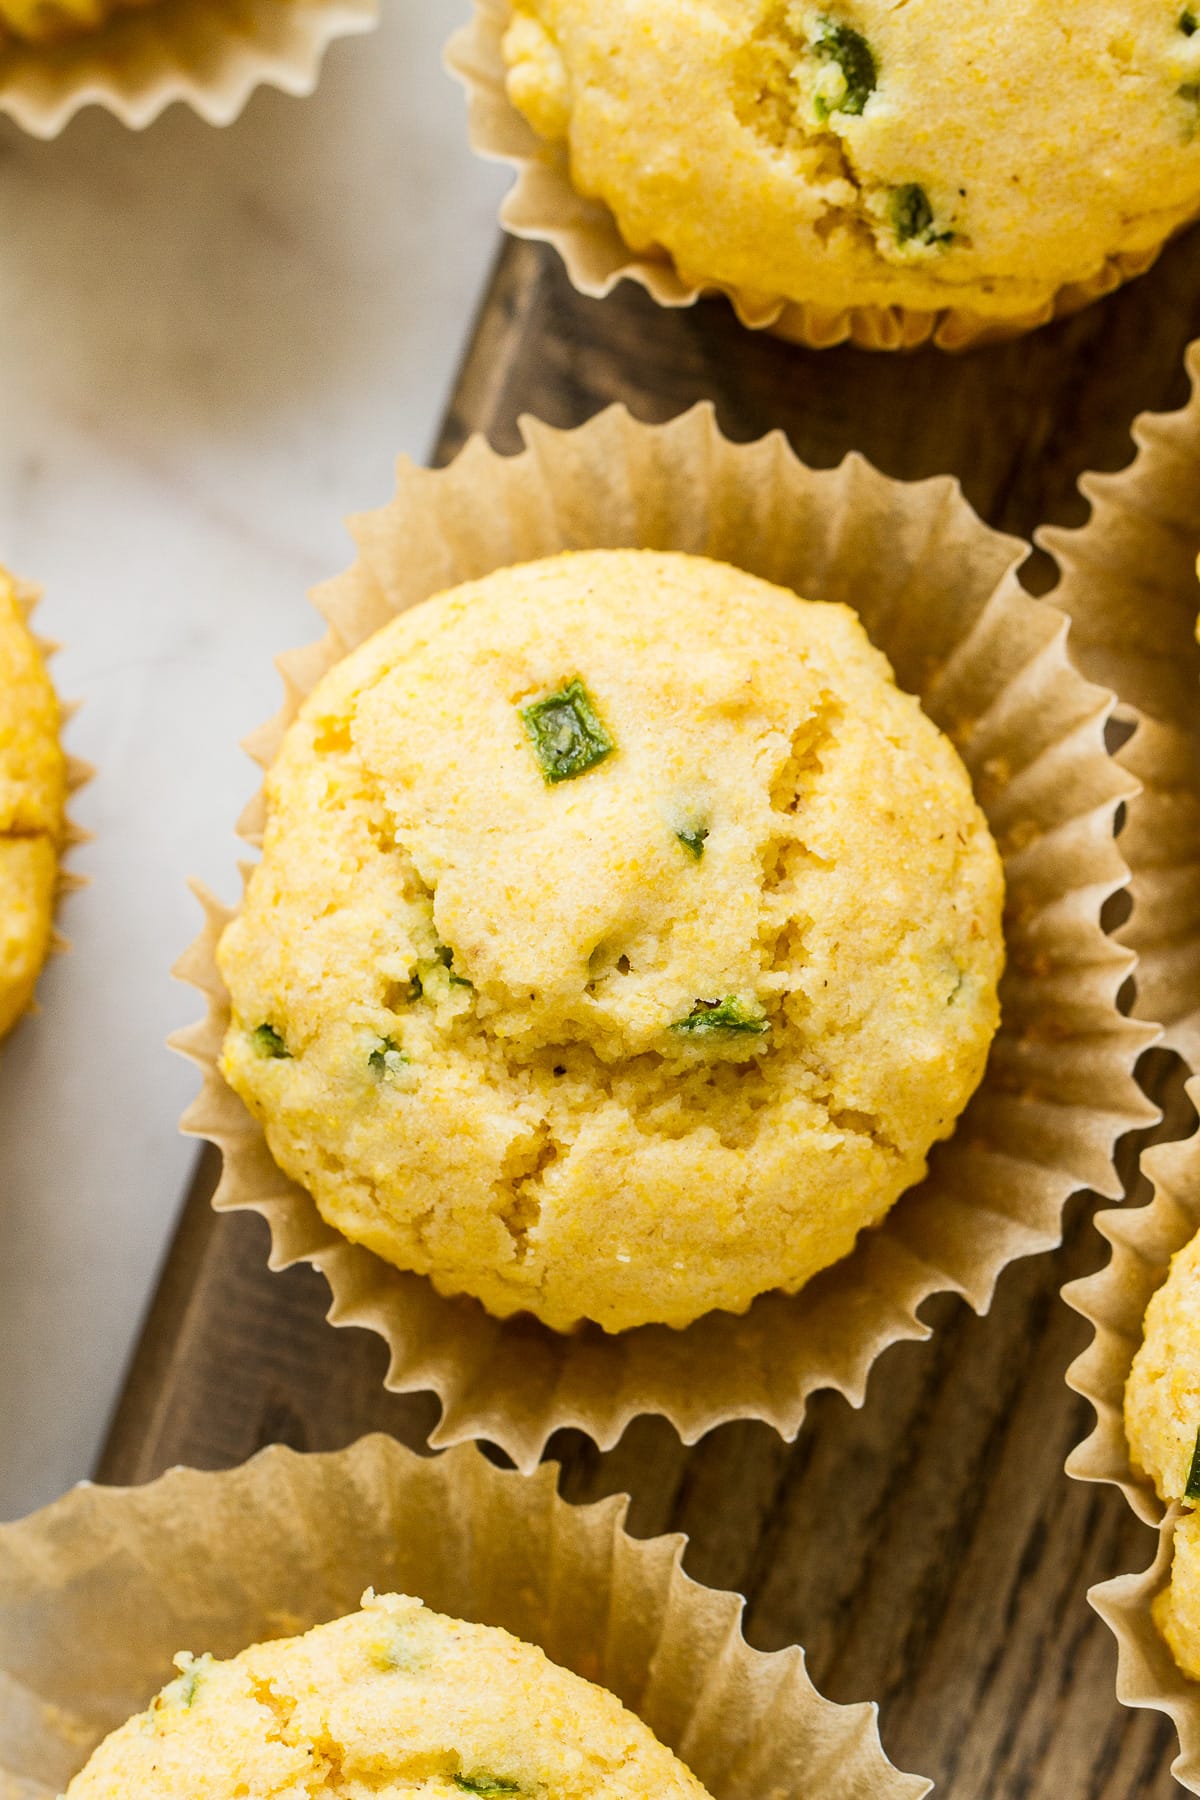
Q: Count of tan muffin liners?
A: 7